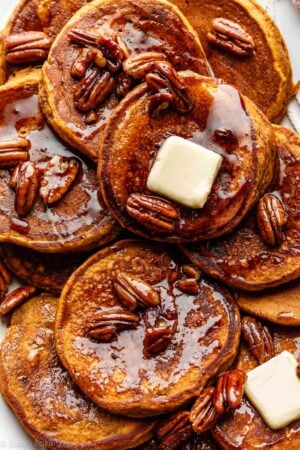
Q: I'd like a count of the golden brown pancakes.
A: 11